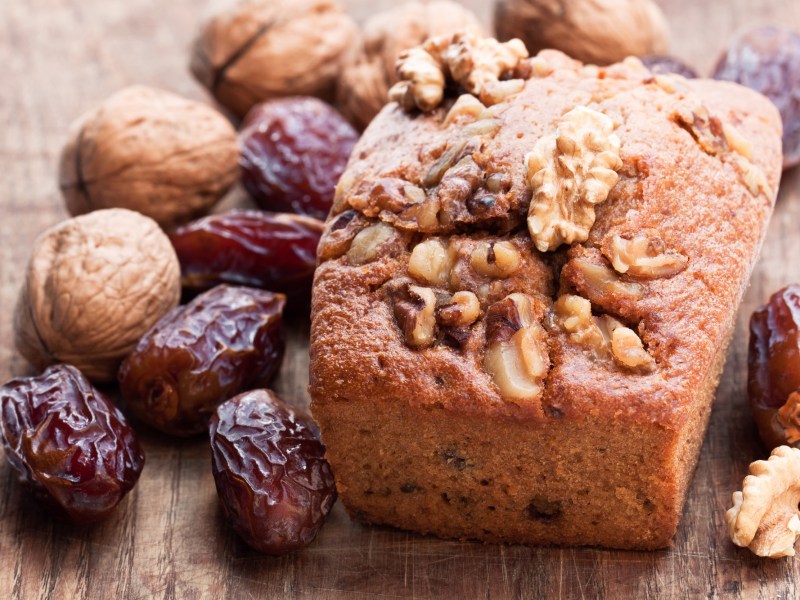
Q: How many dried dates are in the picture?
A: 8